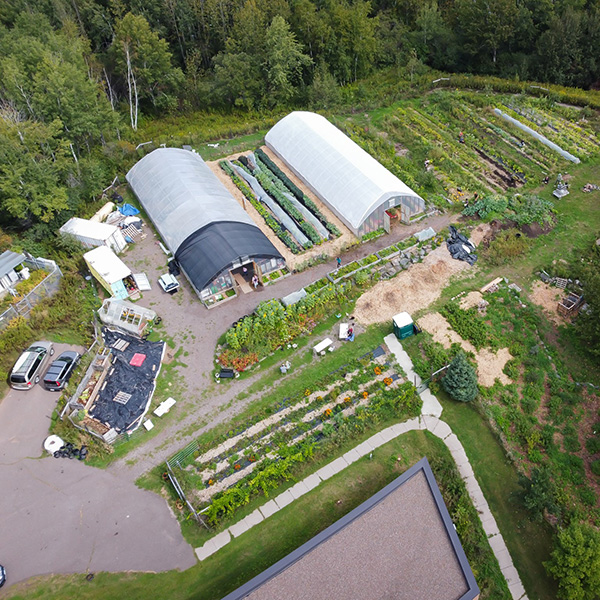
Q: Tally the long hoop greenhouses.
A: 2